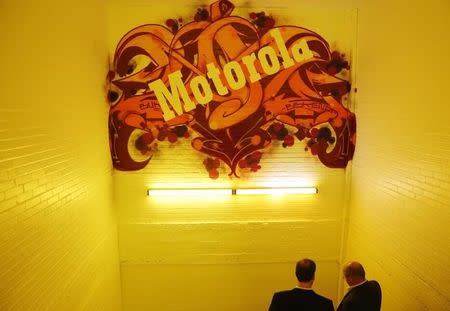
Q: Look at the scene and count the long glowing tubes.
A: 2